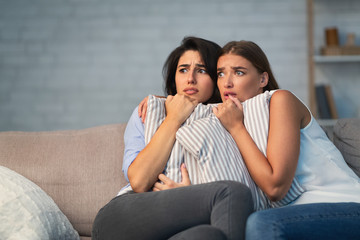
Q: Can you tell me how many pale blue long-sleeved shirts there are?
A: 1